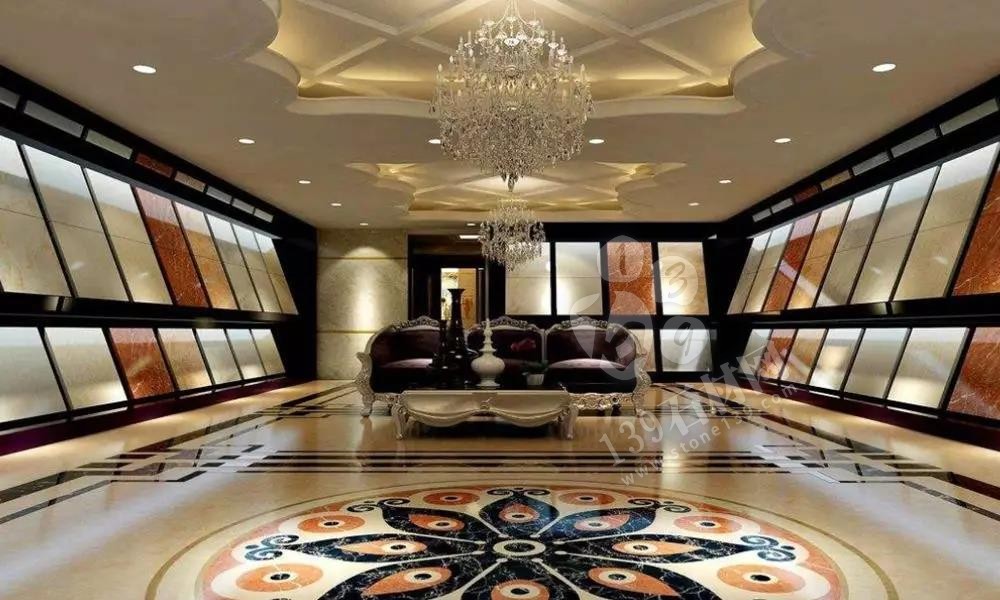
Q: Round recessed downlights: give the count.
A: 12